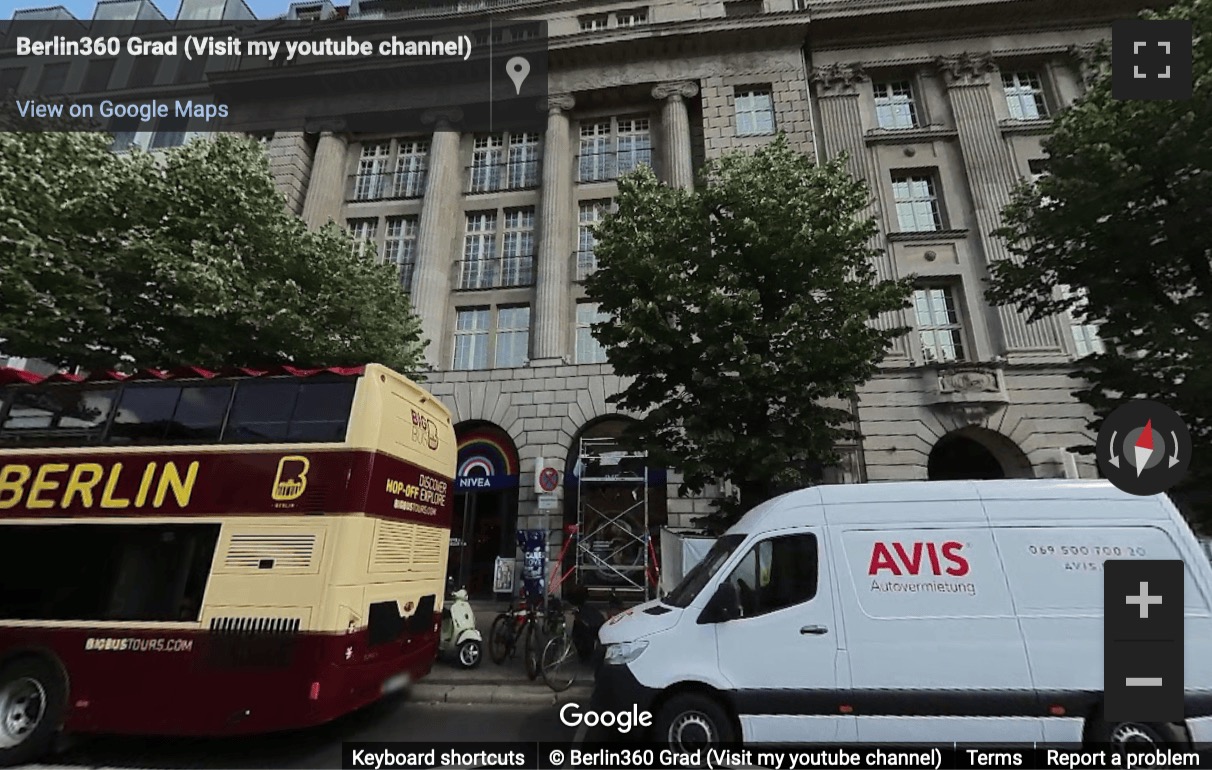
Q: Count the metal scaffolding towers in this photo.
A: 1